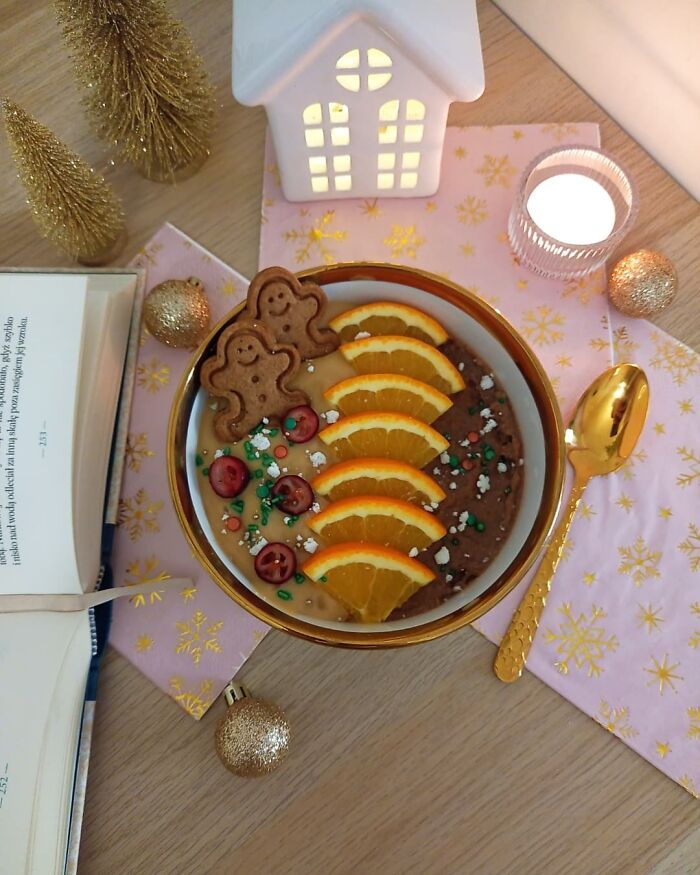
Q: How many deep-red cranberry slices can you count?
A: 4